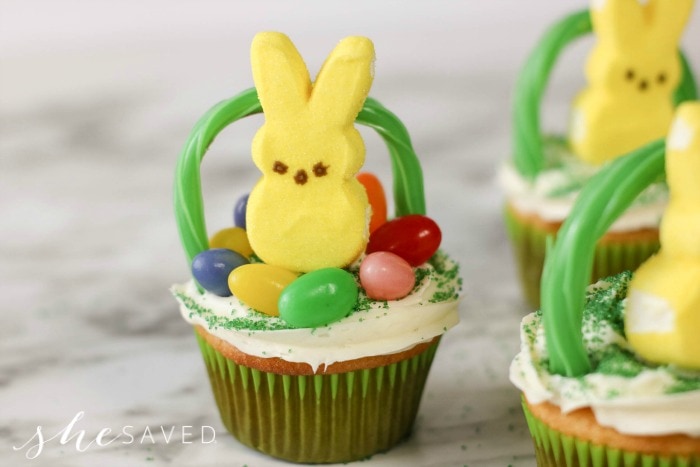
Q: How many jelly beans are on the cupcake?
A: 8